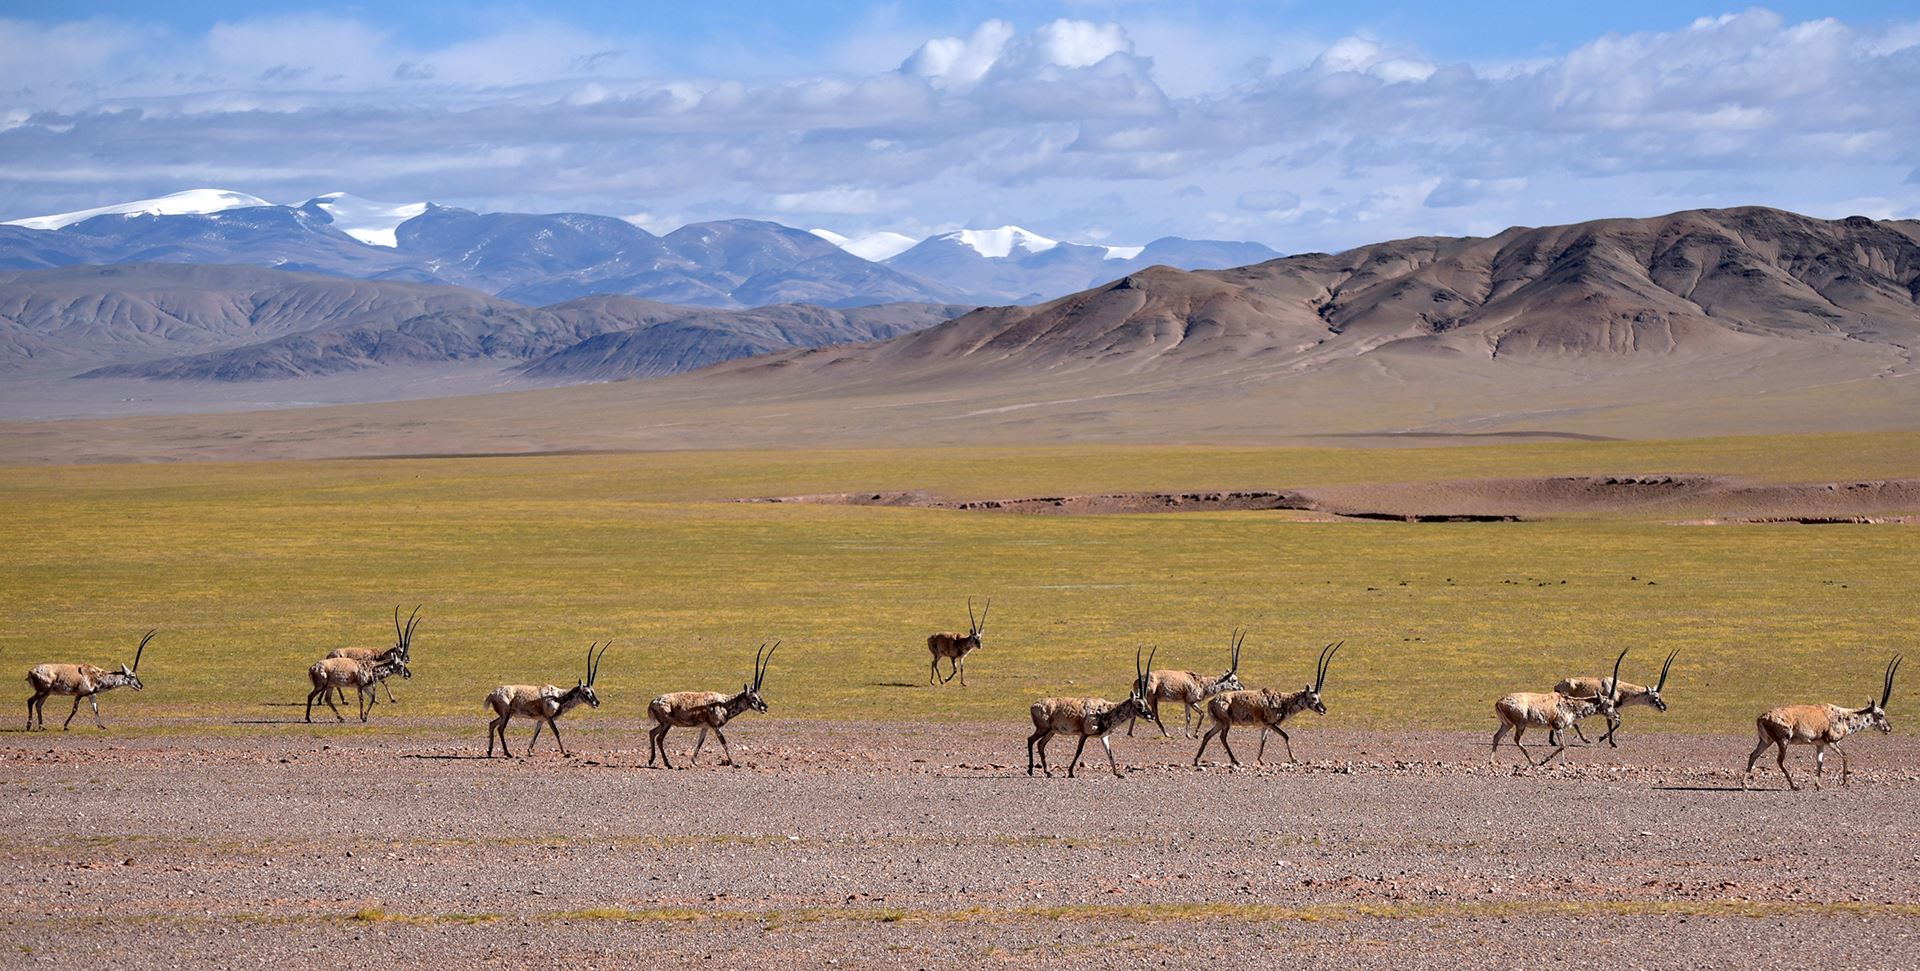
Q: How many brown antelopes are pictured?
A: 12